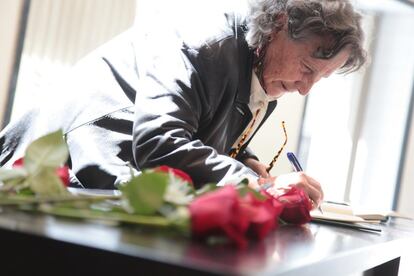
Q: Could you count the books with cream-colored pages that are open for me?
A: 1